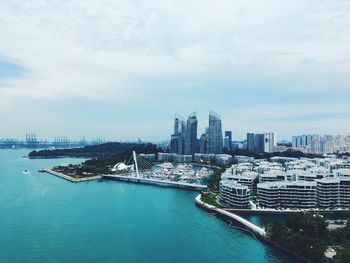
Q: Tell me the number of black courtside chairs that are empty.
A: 0